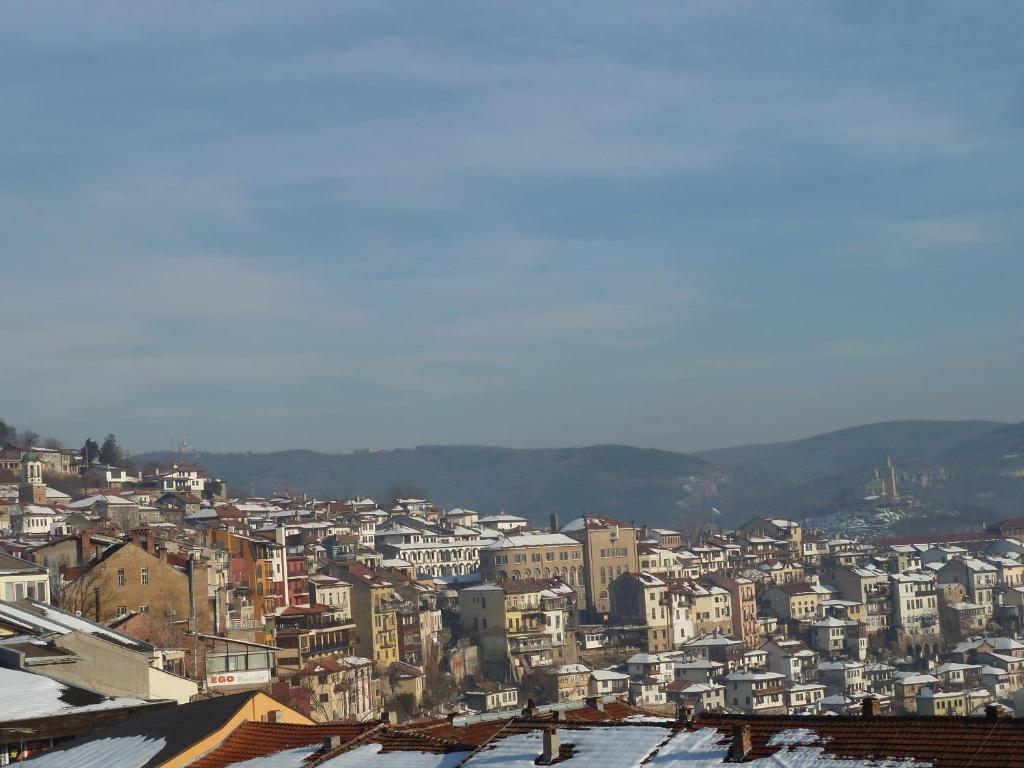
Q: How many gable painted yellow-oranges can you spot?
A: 1